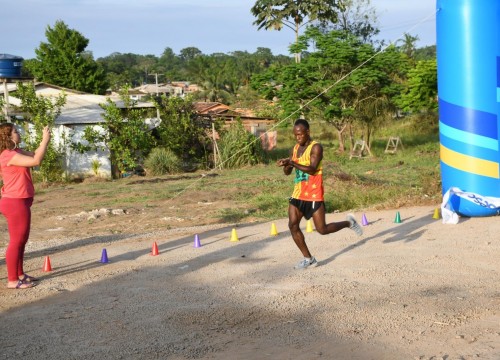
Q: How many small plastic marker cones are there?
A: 10